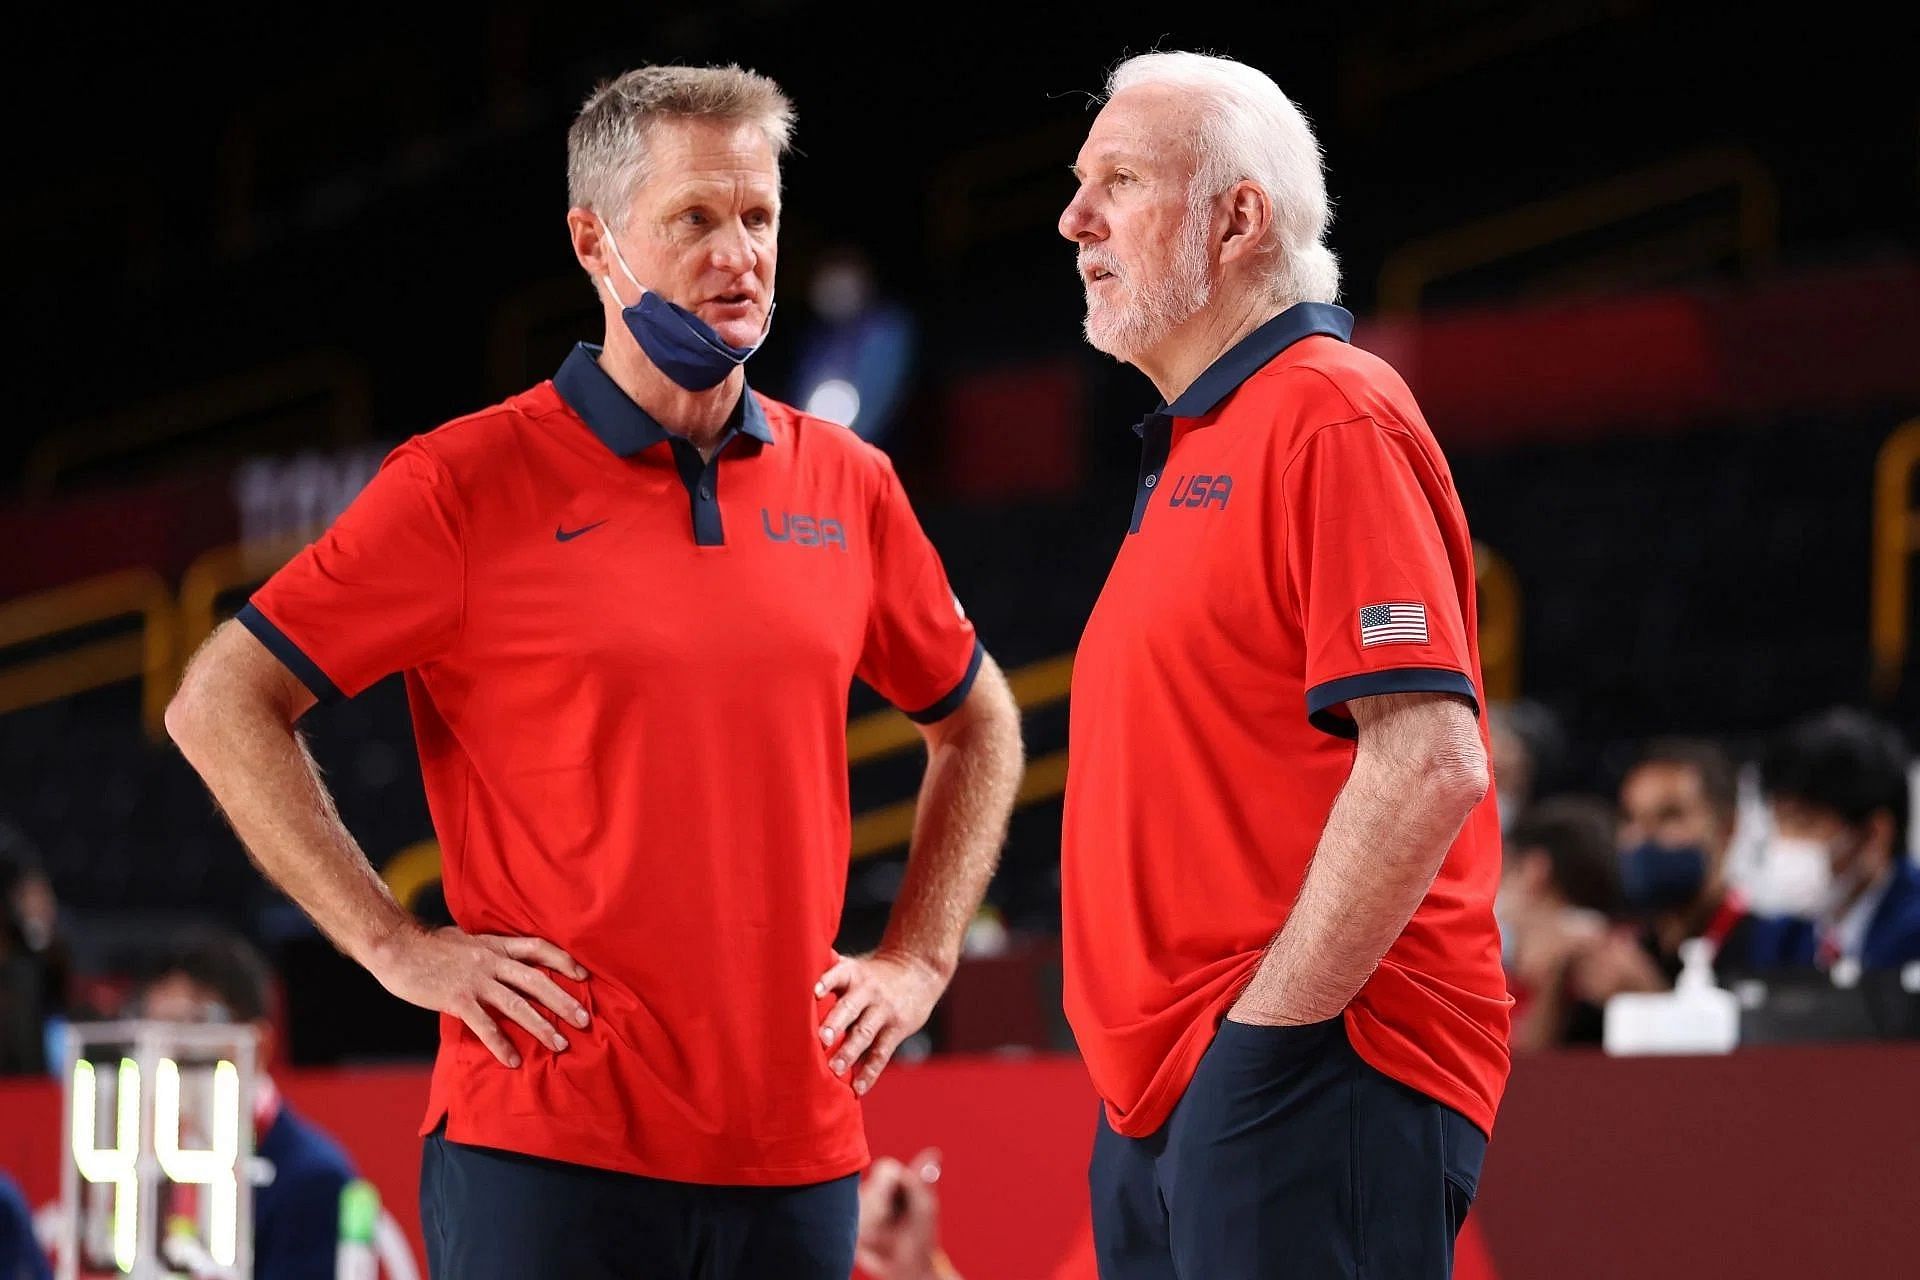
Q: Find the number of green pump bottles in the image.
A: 0